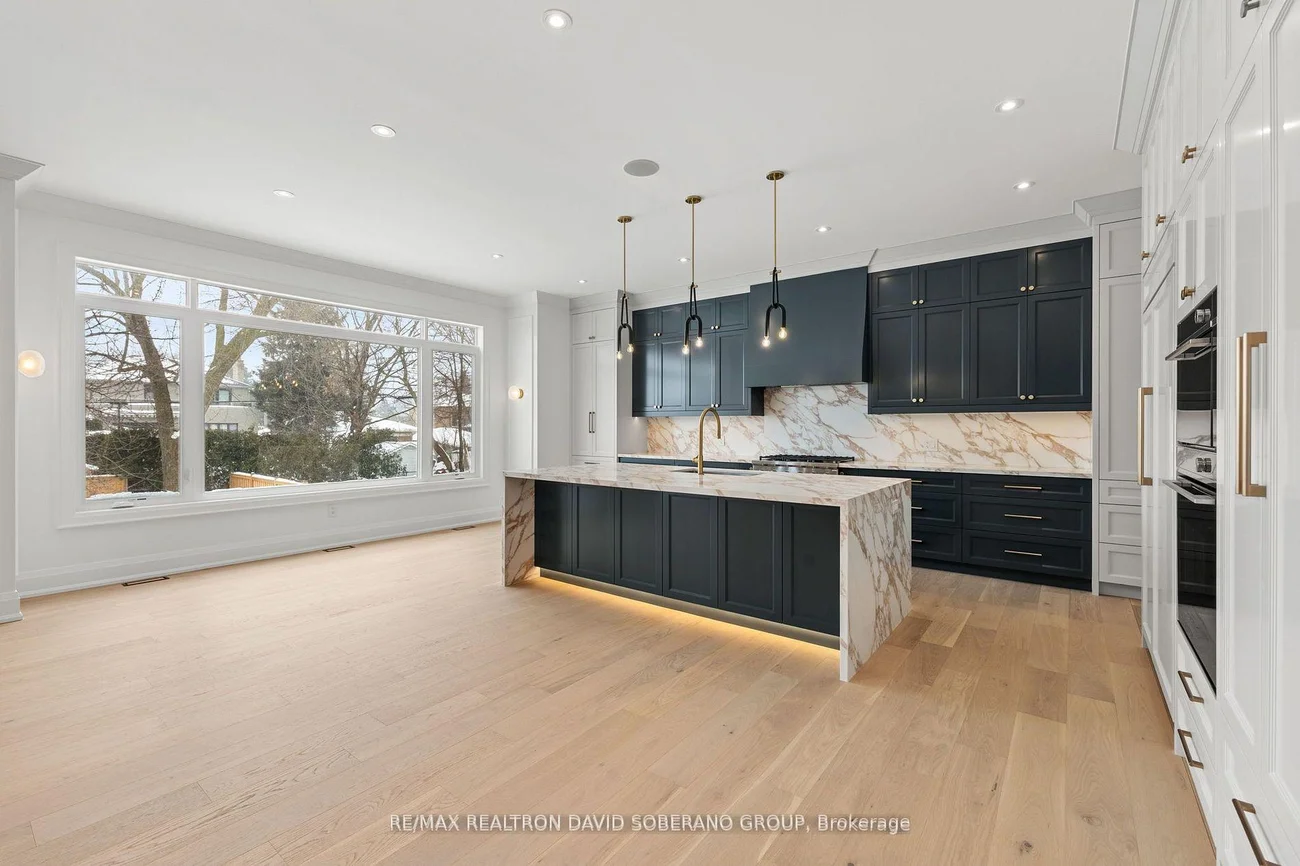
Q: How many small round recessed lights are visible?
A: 9